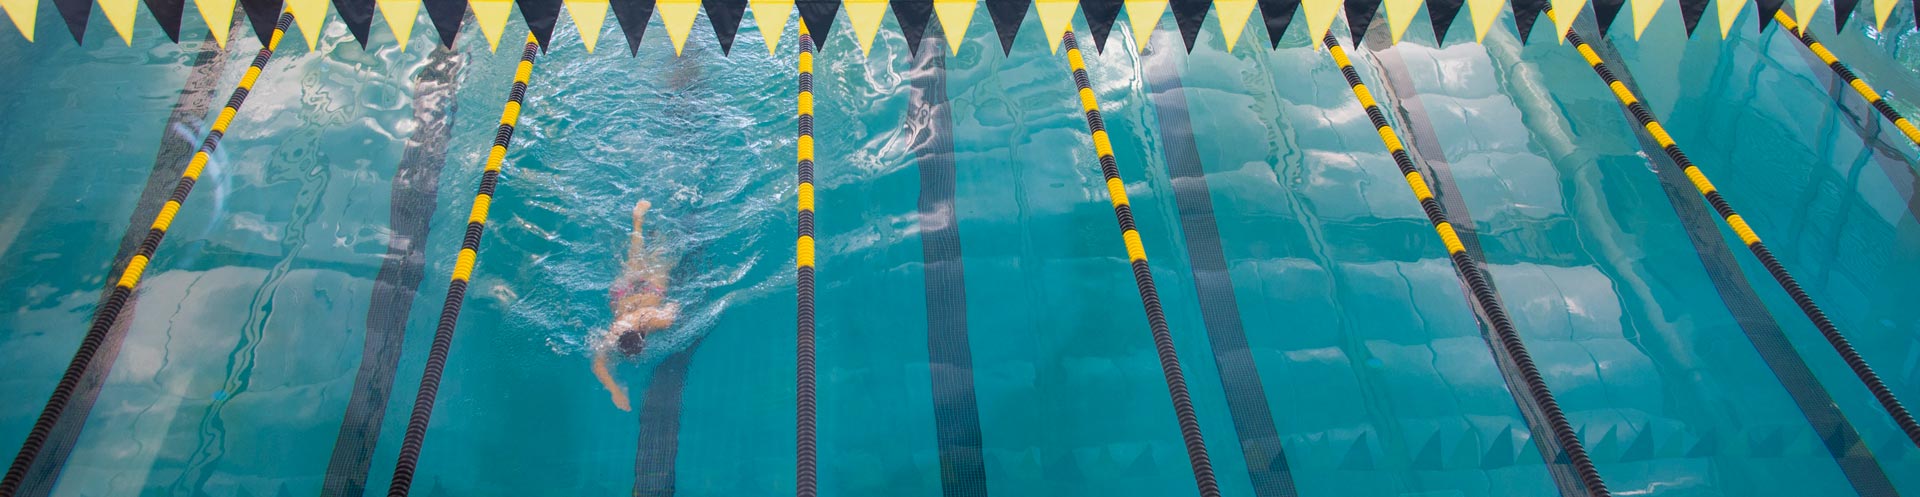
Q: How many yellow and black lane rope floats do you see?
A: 7